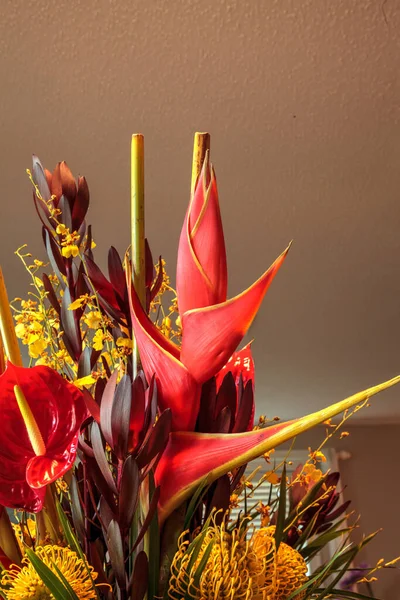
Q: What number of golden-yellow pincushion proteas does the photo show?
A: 3